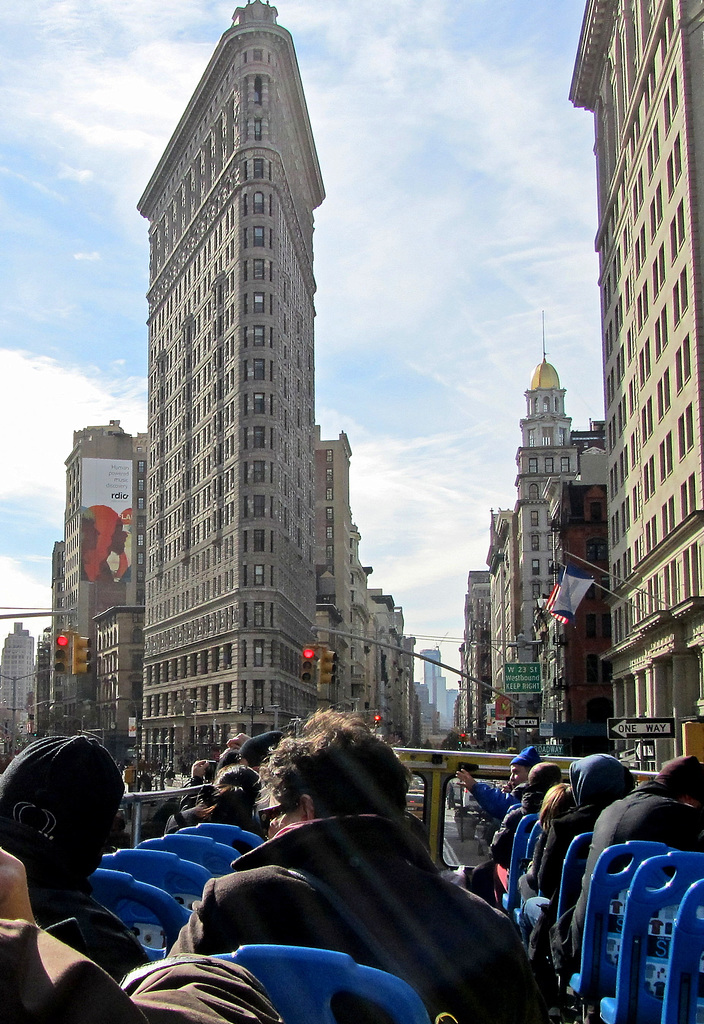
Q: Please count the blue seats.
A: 12